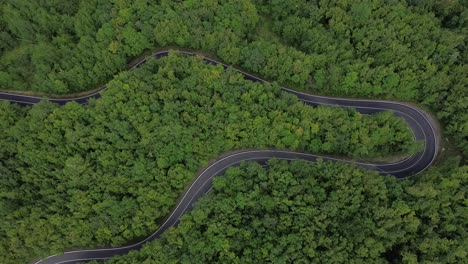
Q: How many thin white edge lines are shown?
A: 2